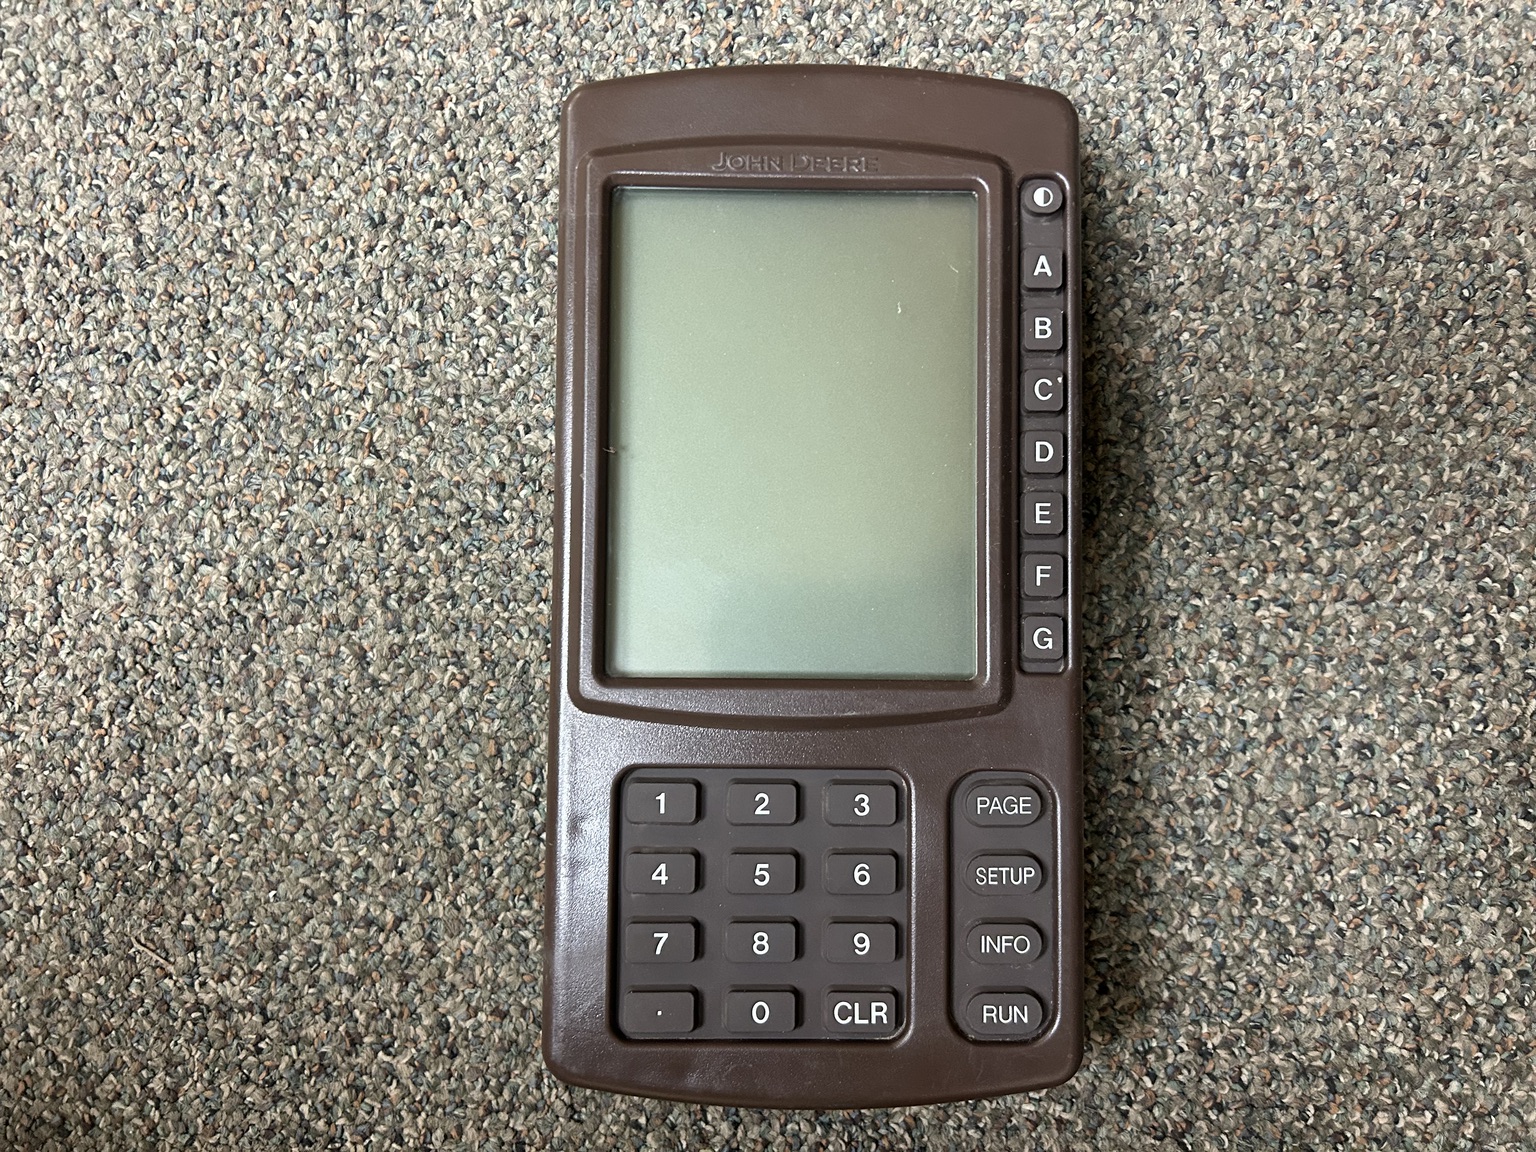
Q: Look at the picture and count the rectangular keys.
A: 12